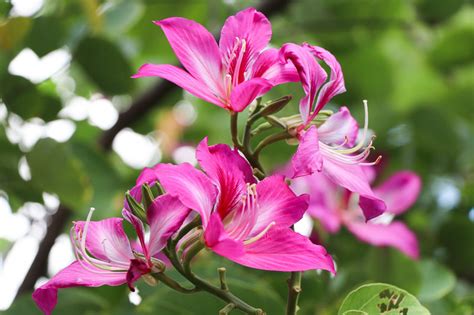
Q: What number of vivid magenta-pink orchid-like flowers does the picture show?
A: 5